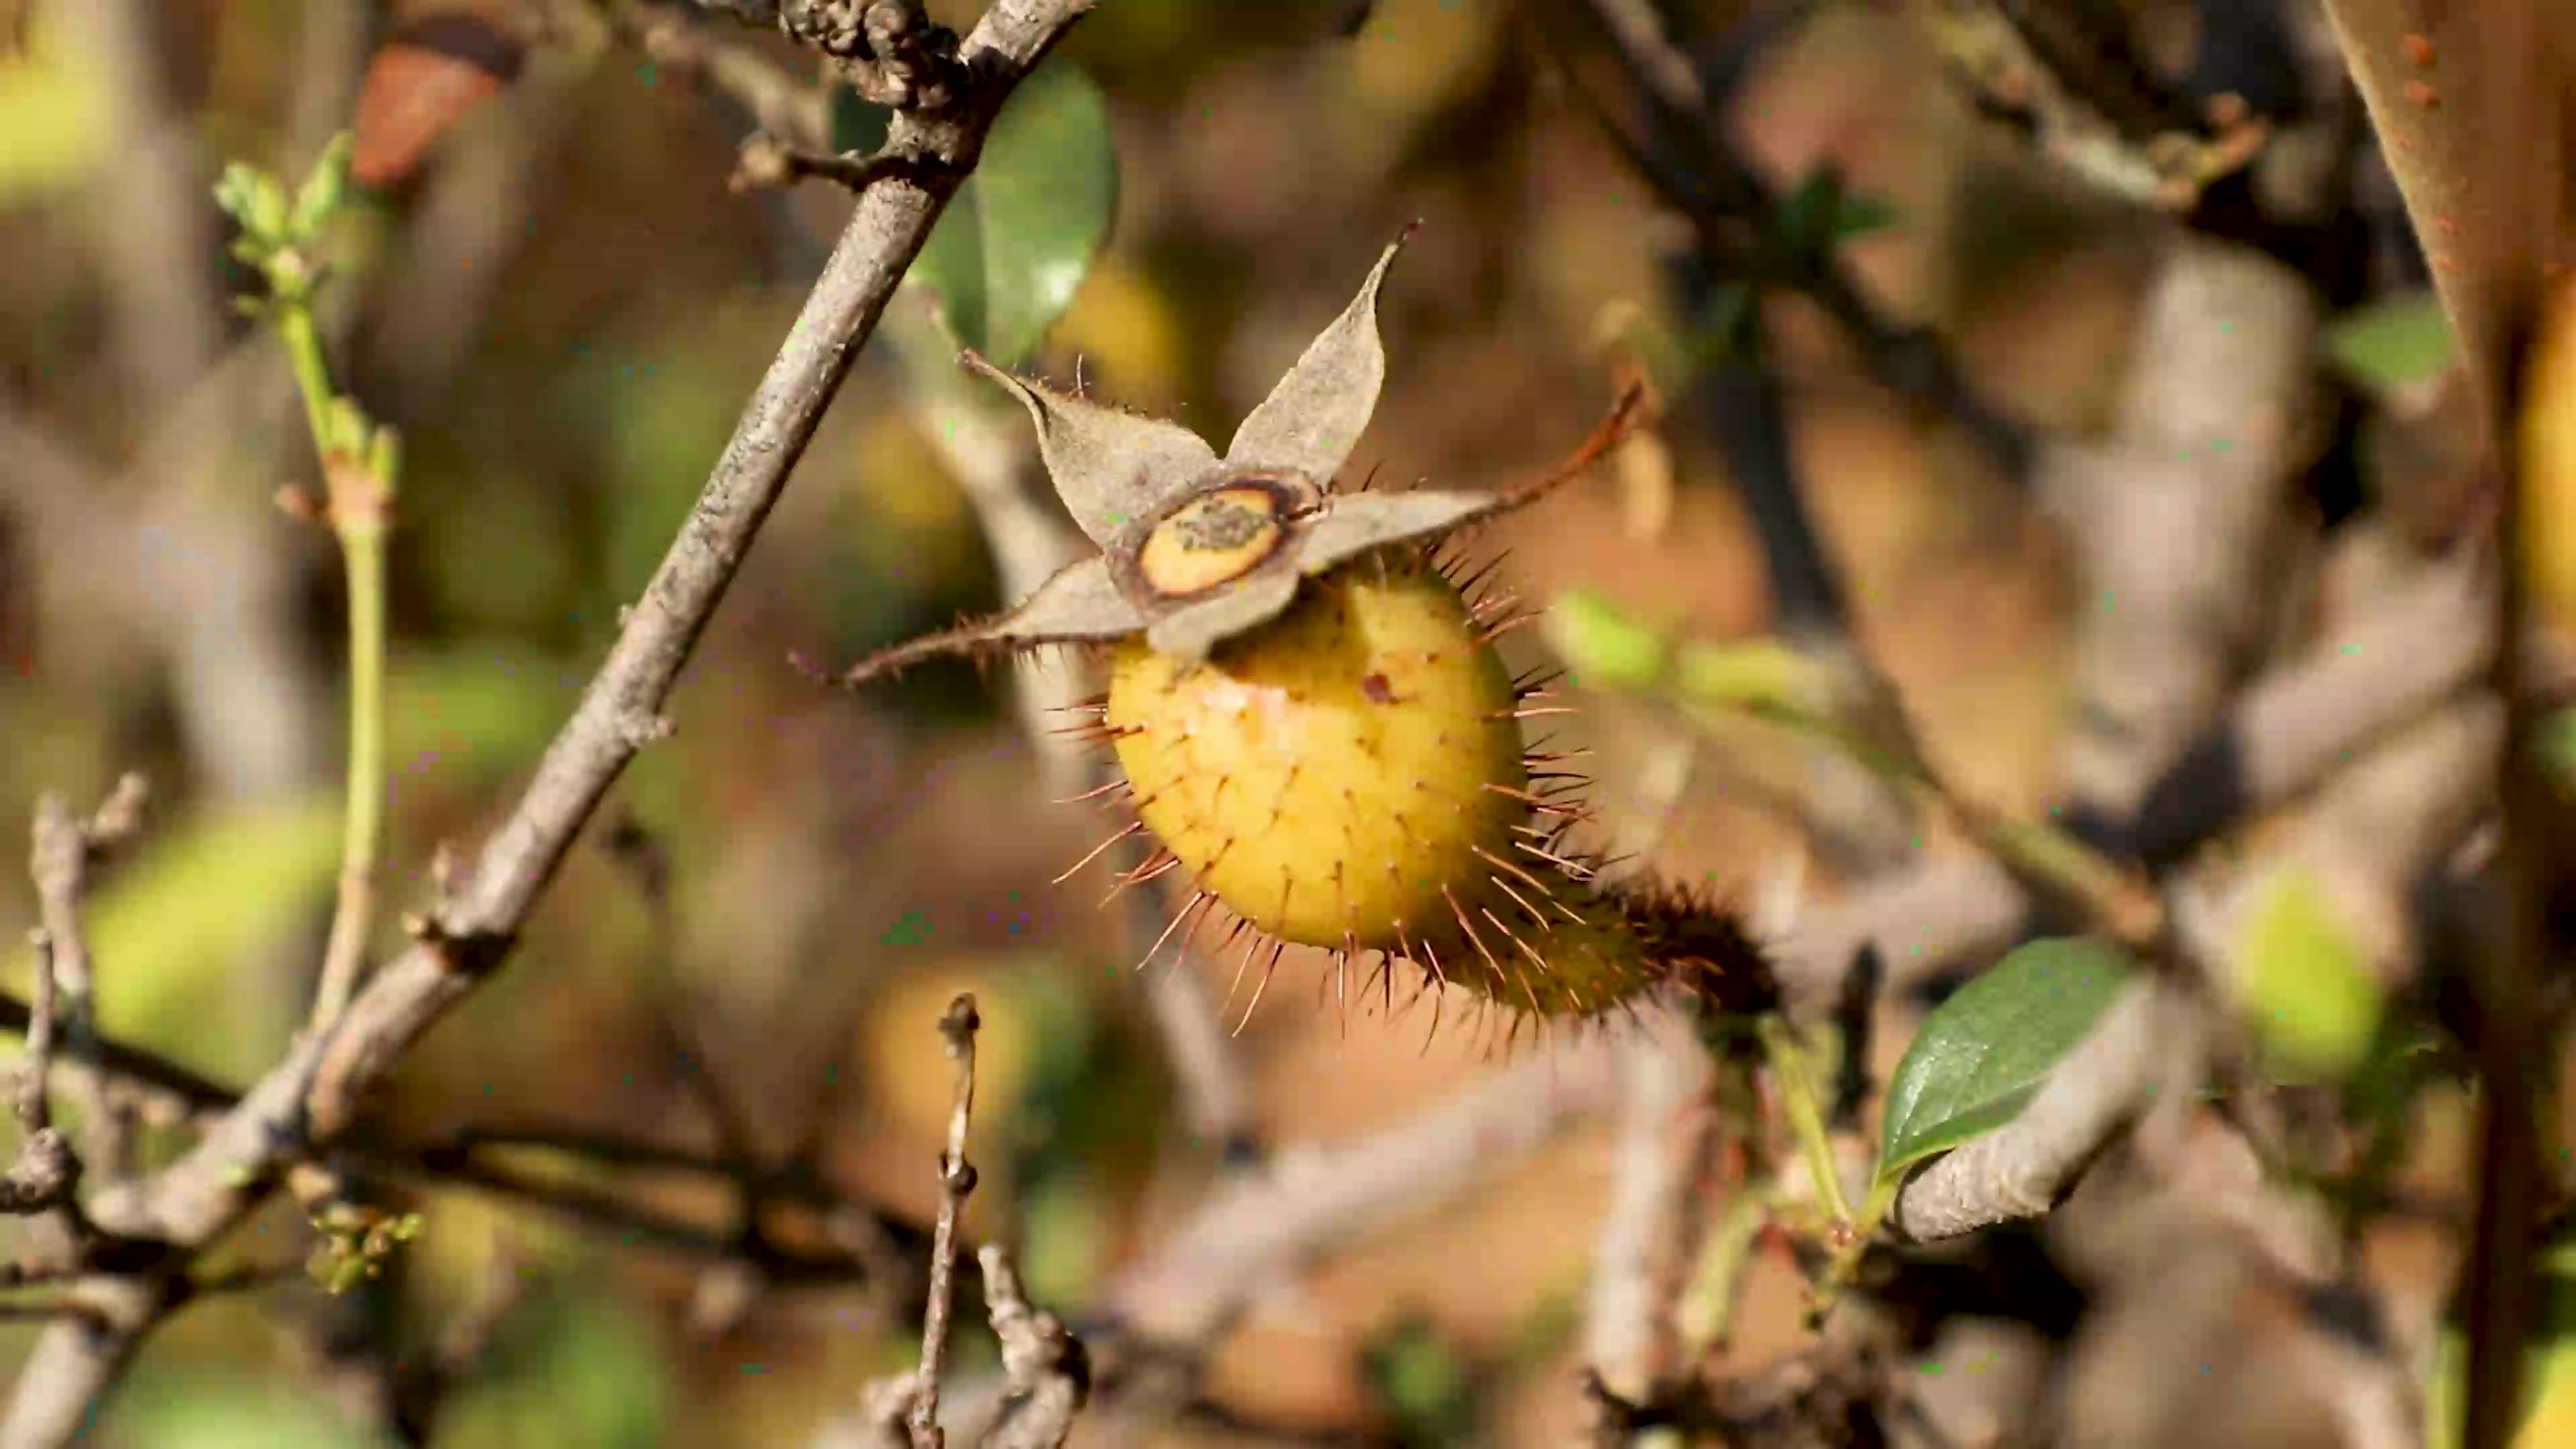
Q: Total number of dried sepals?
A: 5